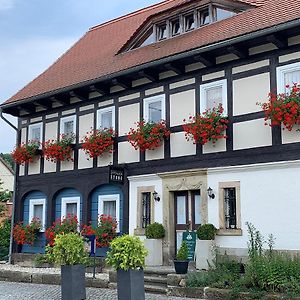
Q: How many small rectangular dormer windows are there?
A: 4